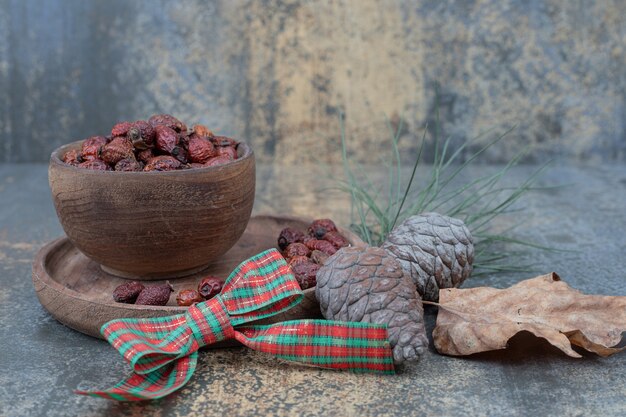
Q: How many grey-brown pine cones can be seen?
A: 2